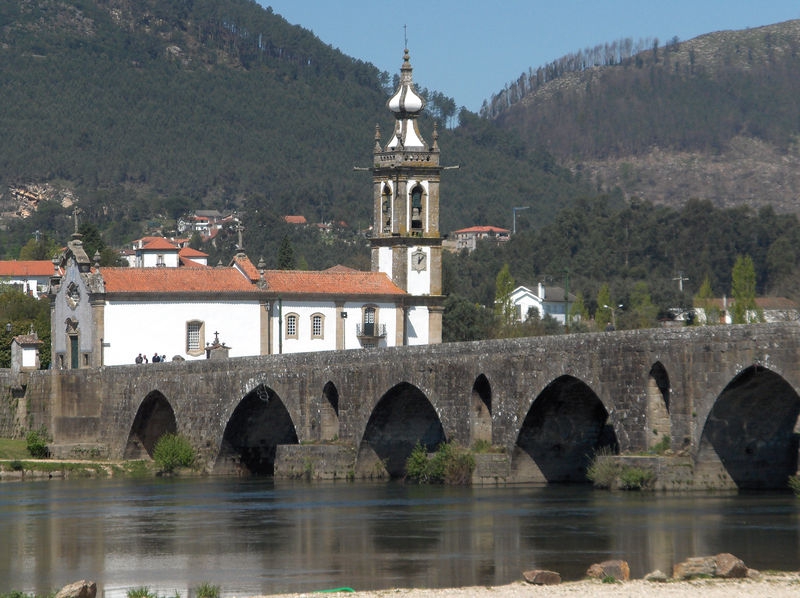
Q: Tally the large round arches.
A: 5